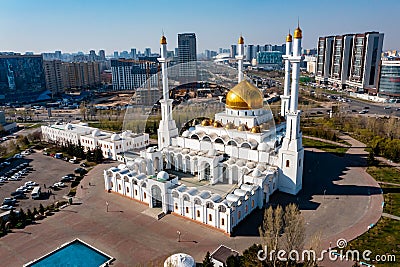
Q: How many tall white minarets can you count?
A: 4